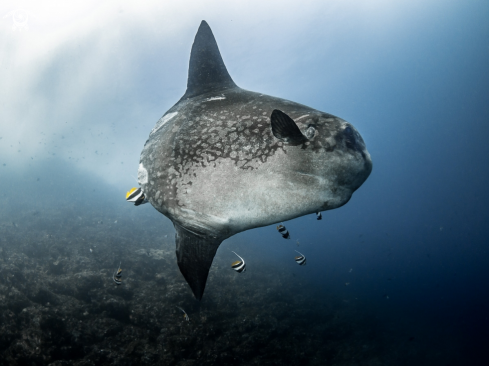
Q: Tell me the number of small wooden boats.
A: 0